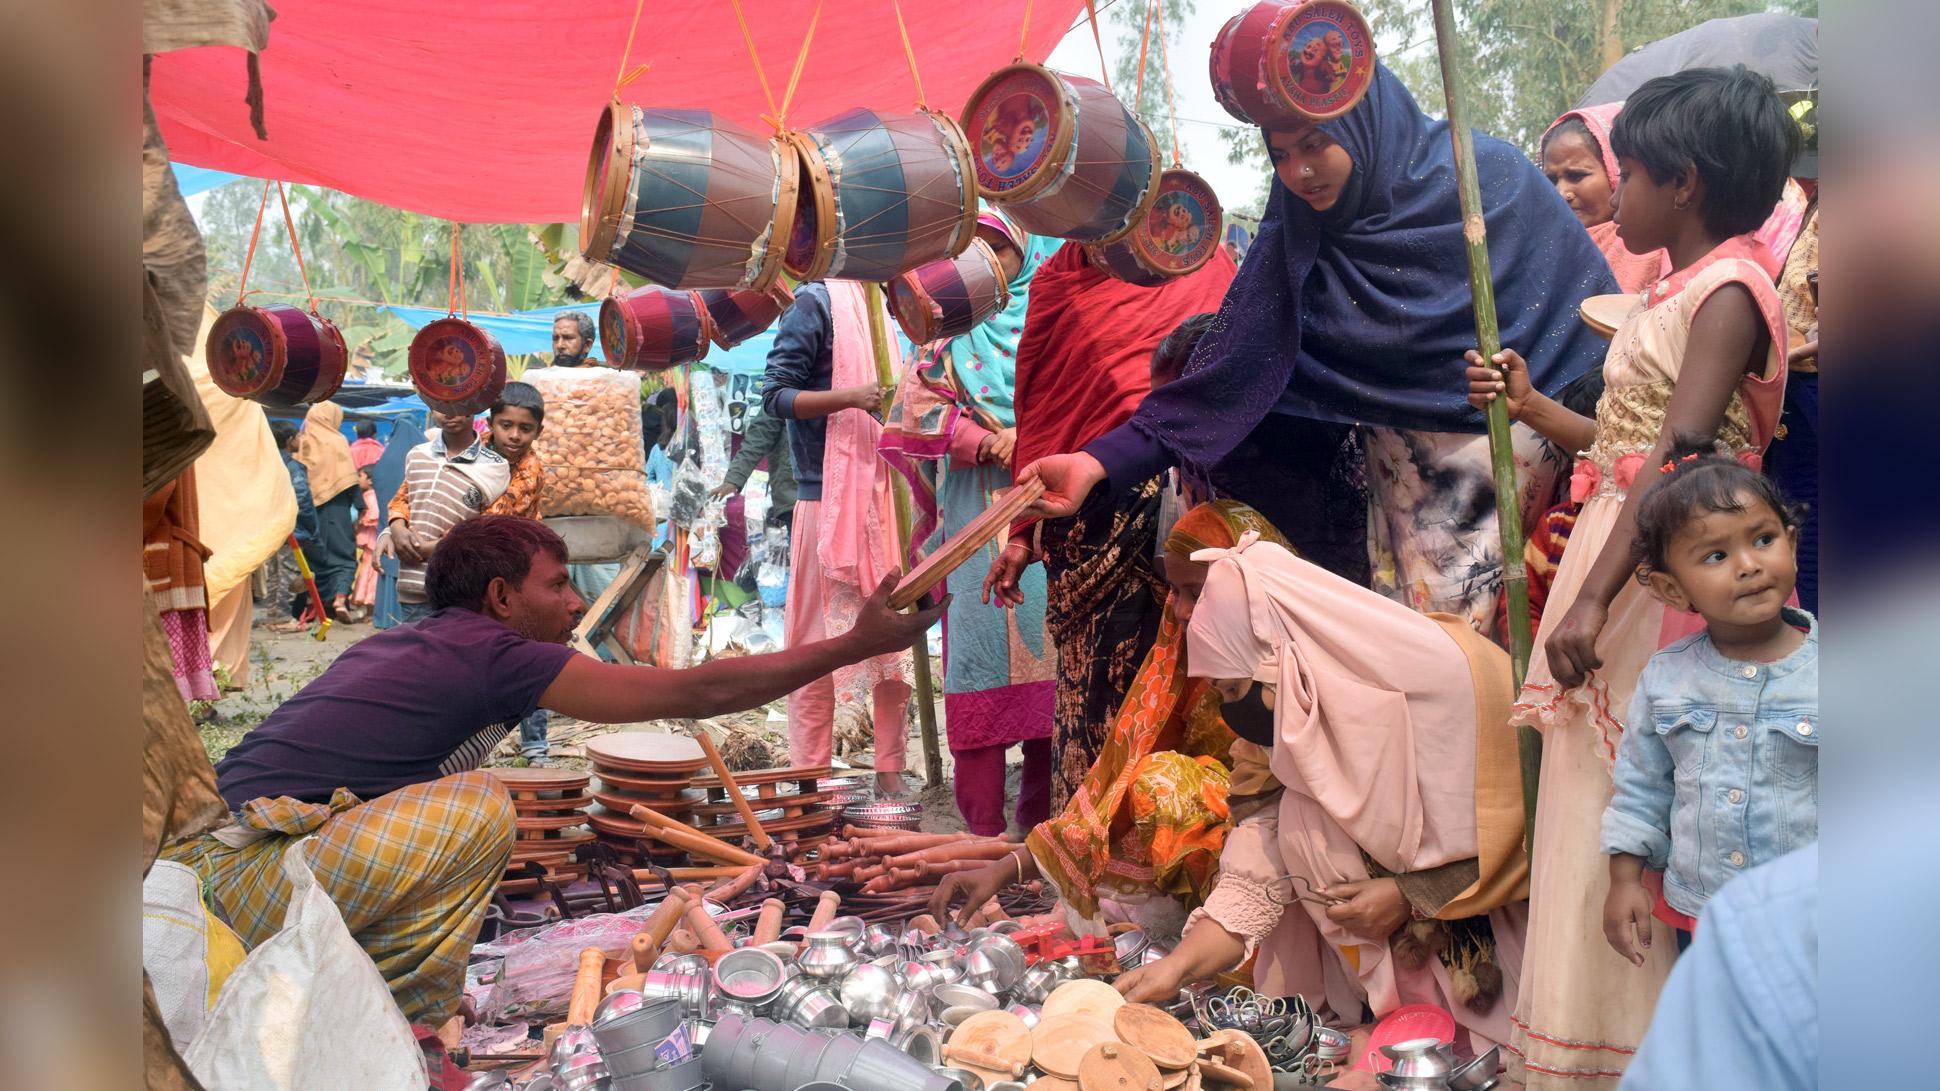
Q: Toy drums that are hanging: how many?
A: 10